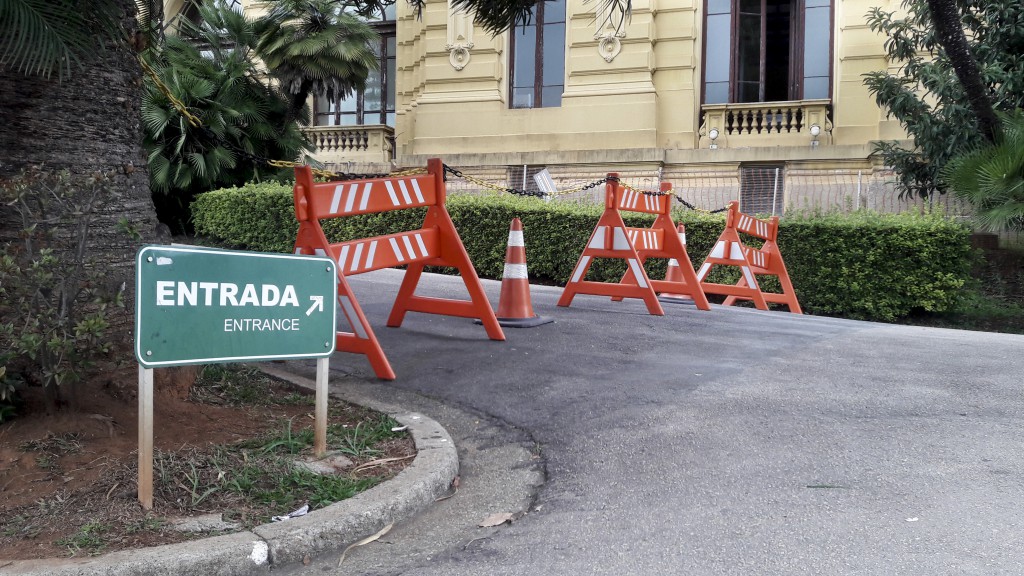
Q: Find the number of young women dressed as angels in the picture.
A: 0